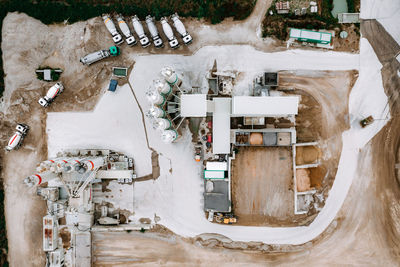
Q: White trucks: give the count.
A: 8